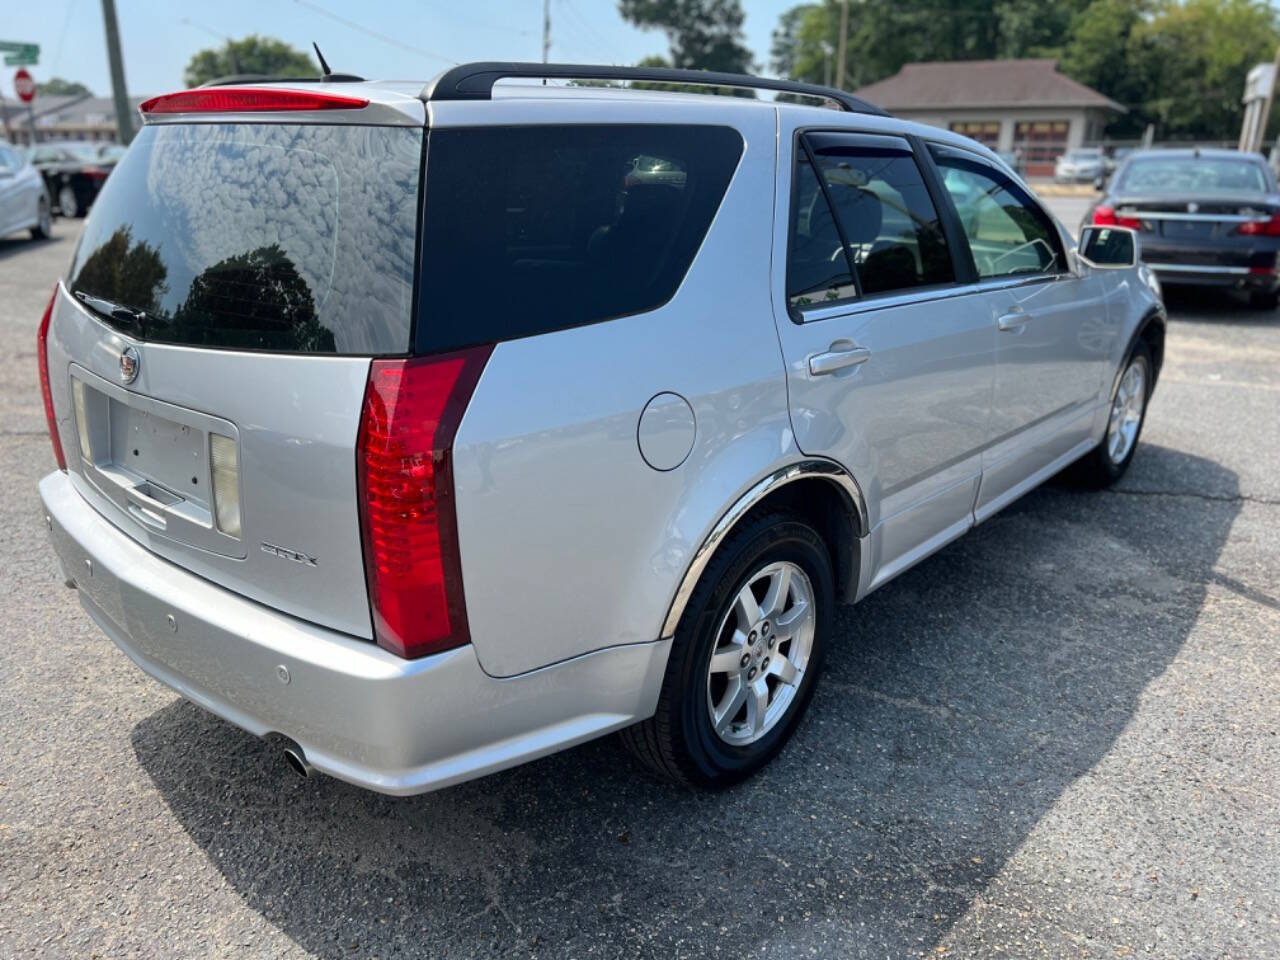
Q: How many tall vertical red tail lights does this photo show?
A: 2